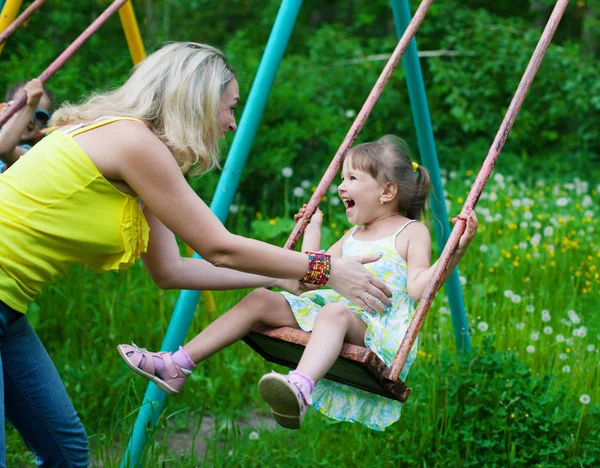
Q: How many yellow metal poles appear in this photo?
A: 2